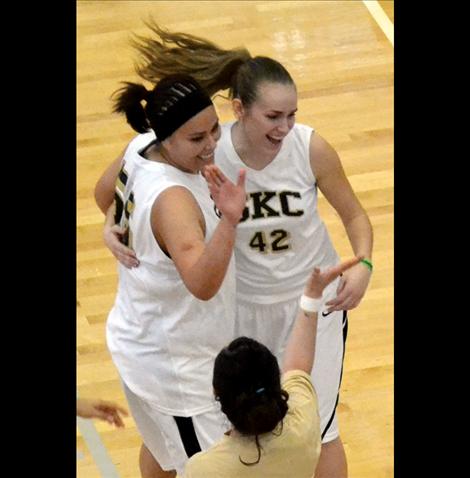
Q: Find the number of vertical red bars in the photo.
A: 0